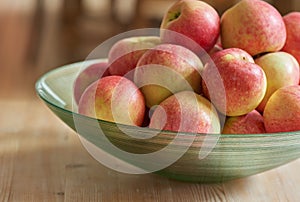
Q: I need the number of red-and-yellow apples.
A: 12